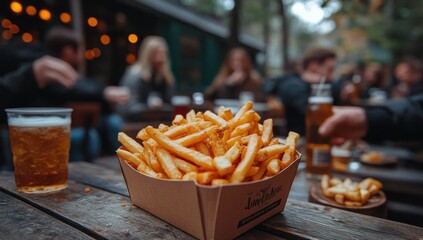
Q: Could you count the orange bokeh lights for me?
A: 14